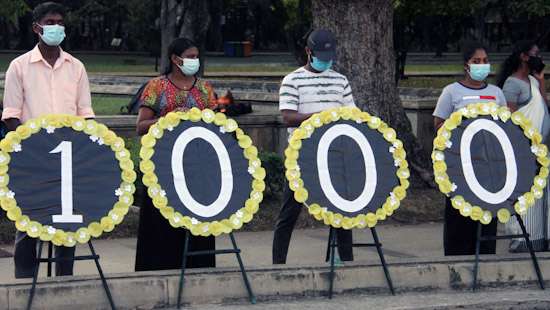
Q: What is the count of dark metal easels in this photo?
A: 4